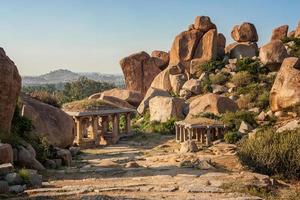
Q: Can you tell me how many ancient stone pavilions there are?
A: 2